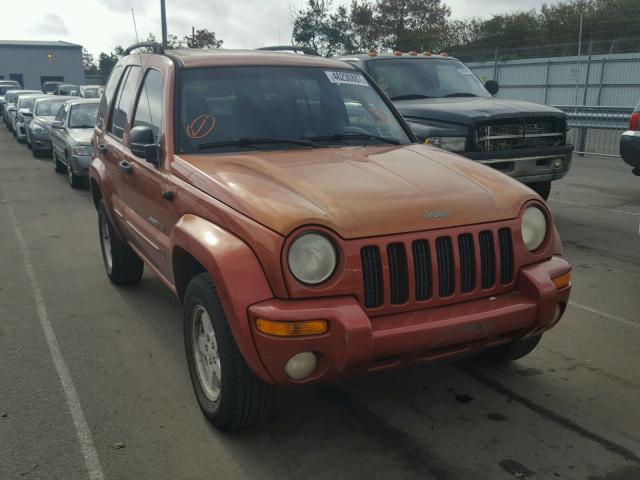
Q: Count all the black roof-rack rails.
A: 2